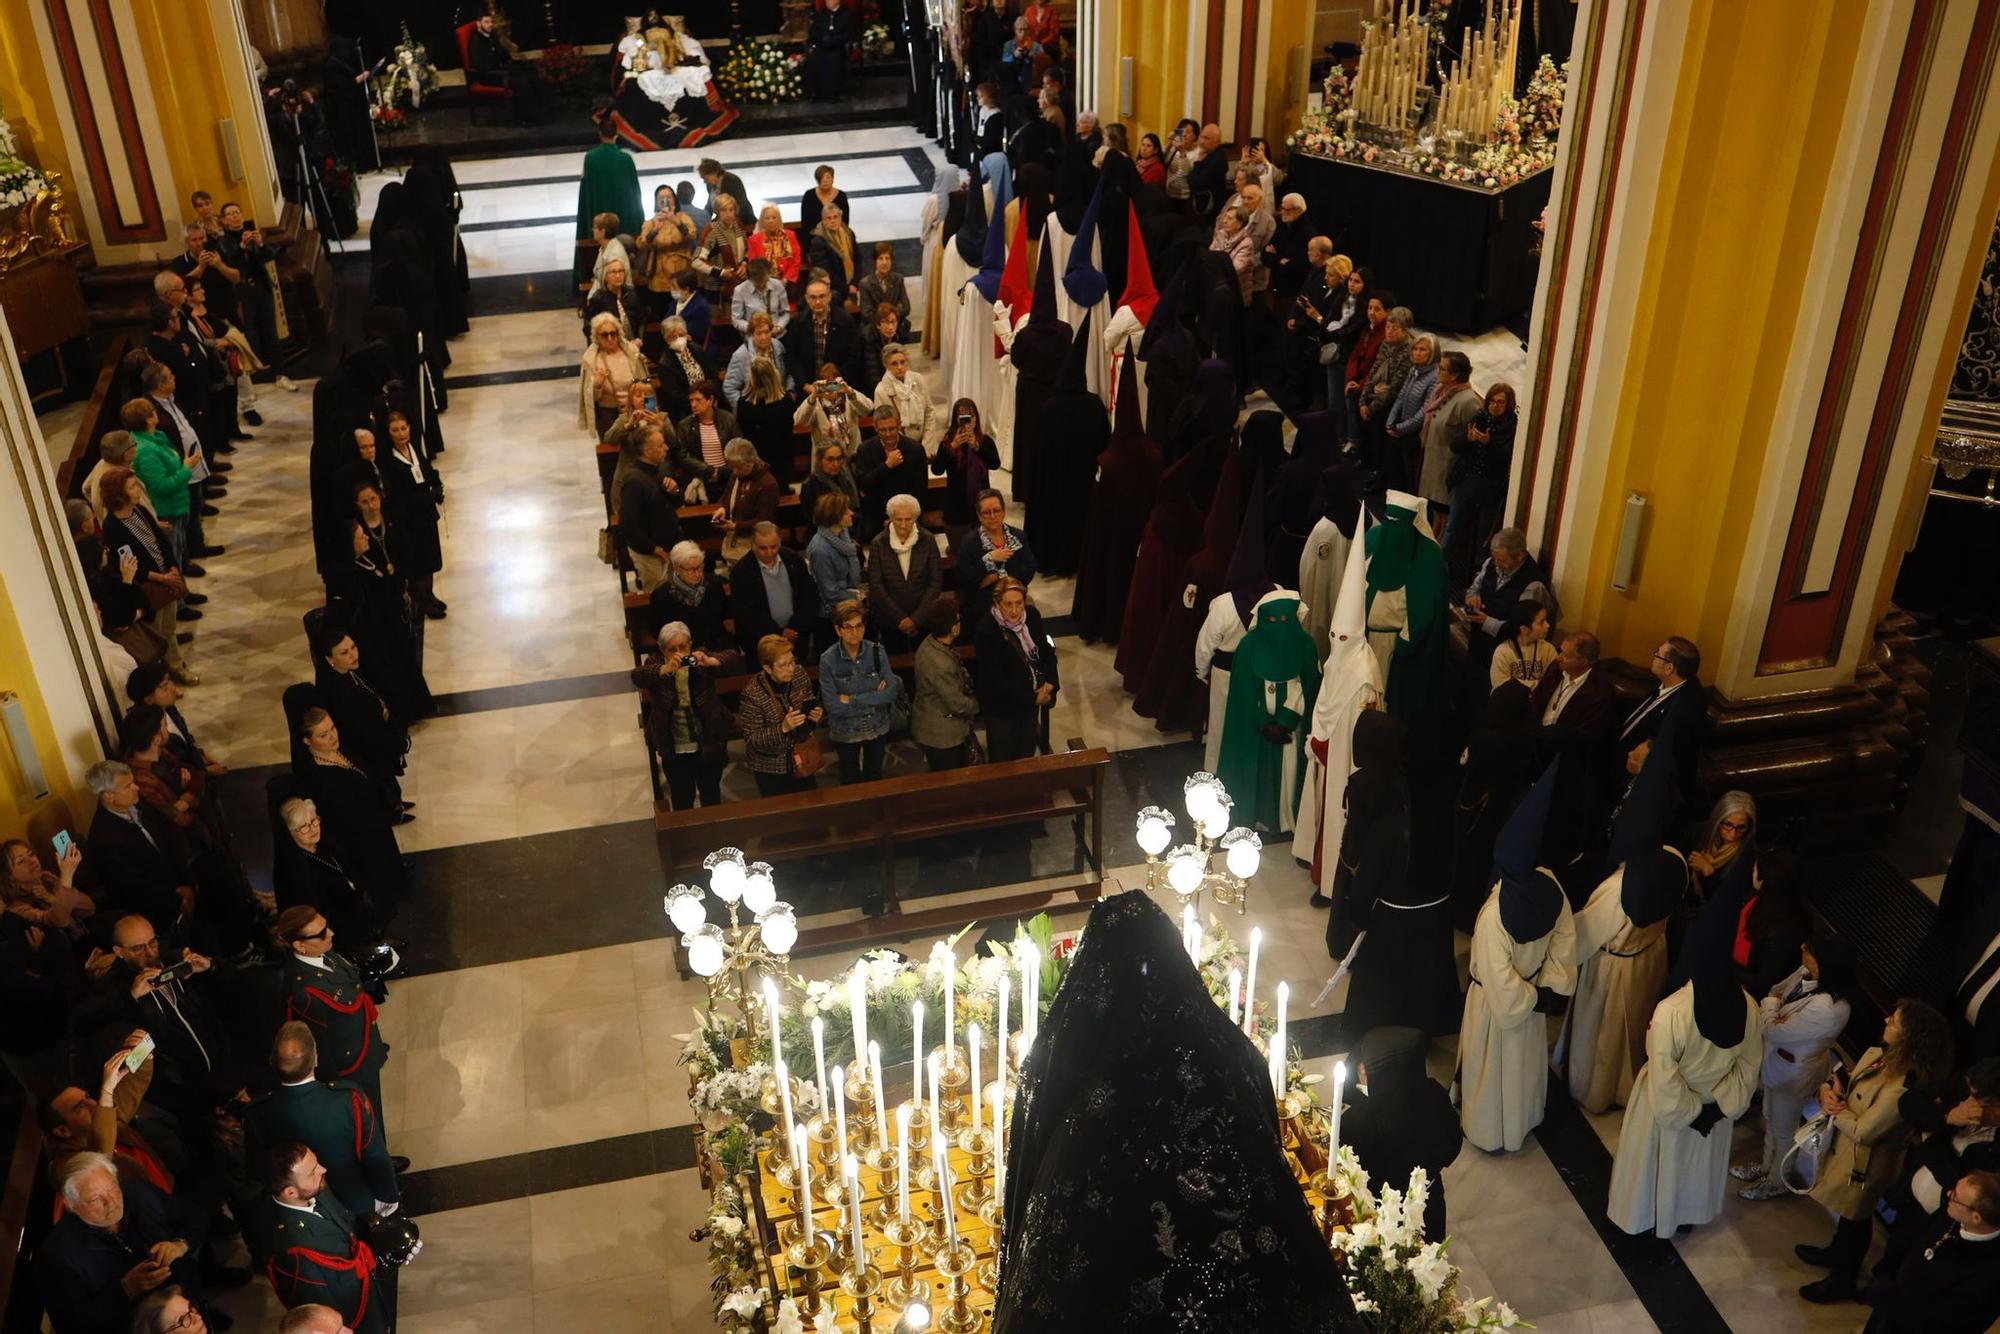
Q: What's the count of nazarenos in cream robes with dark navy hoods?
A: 3